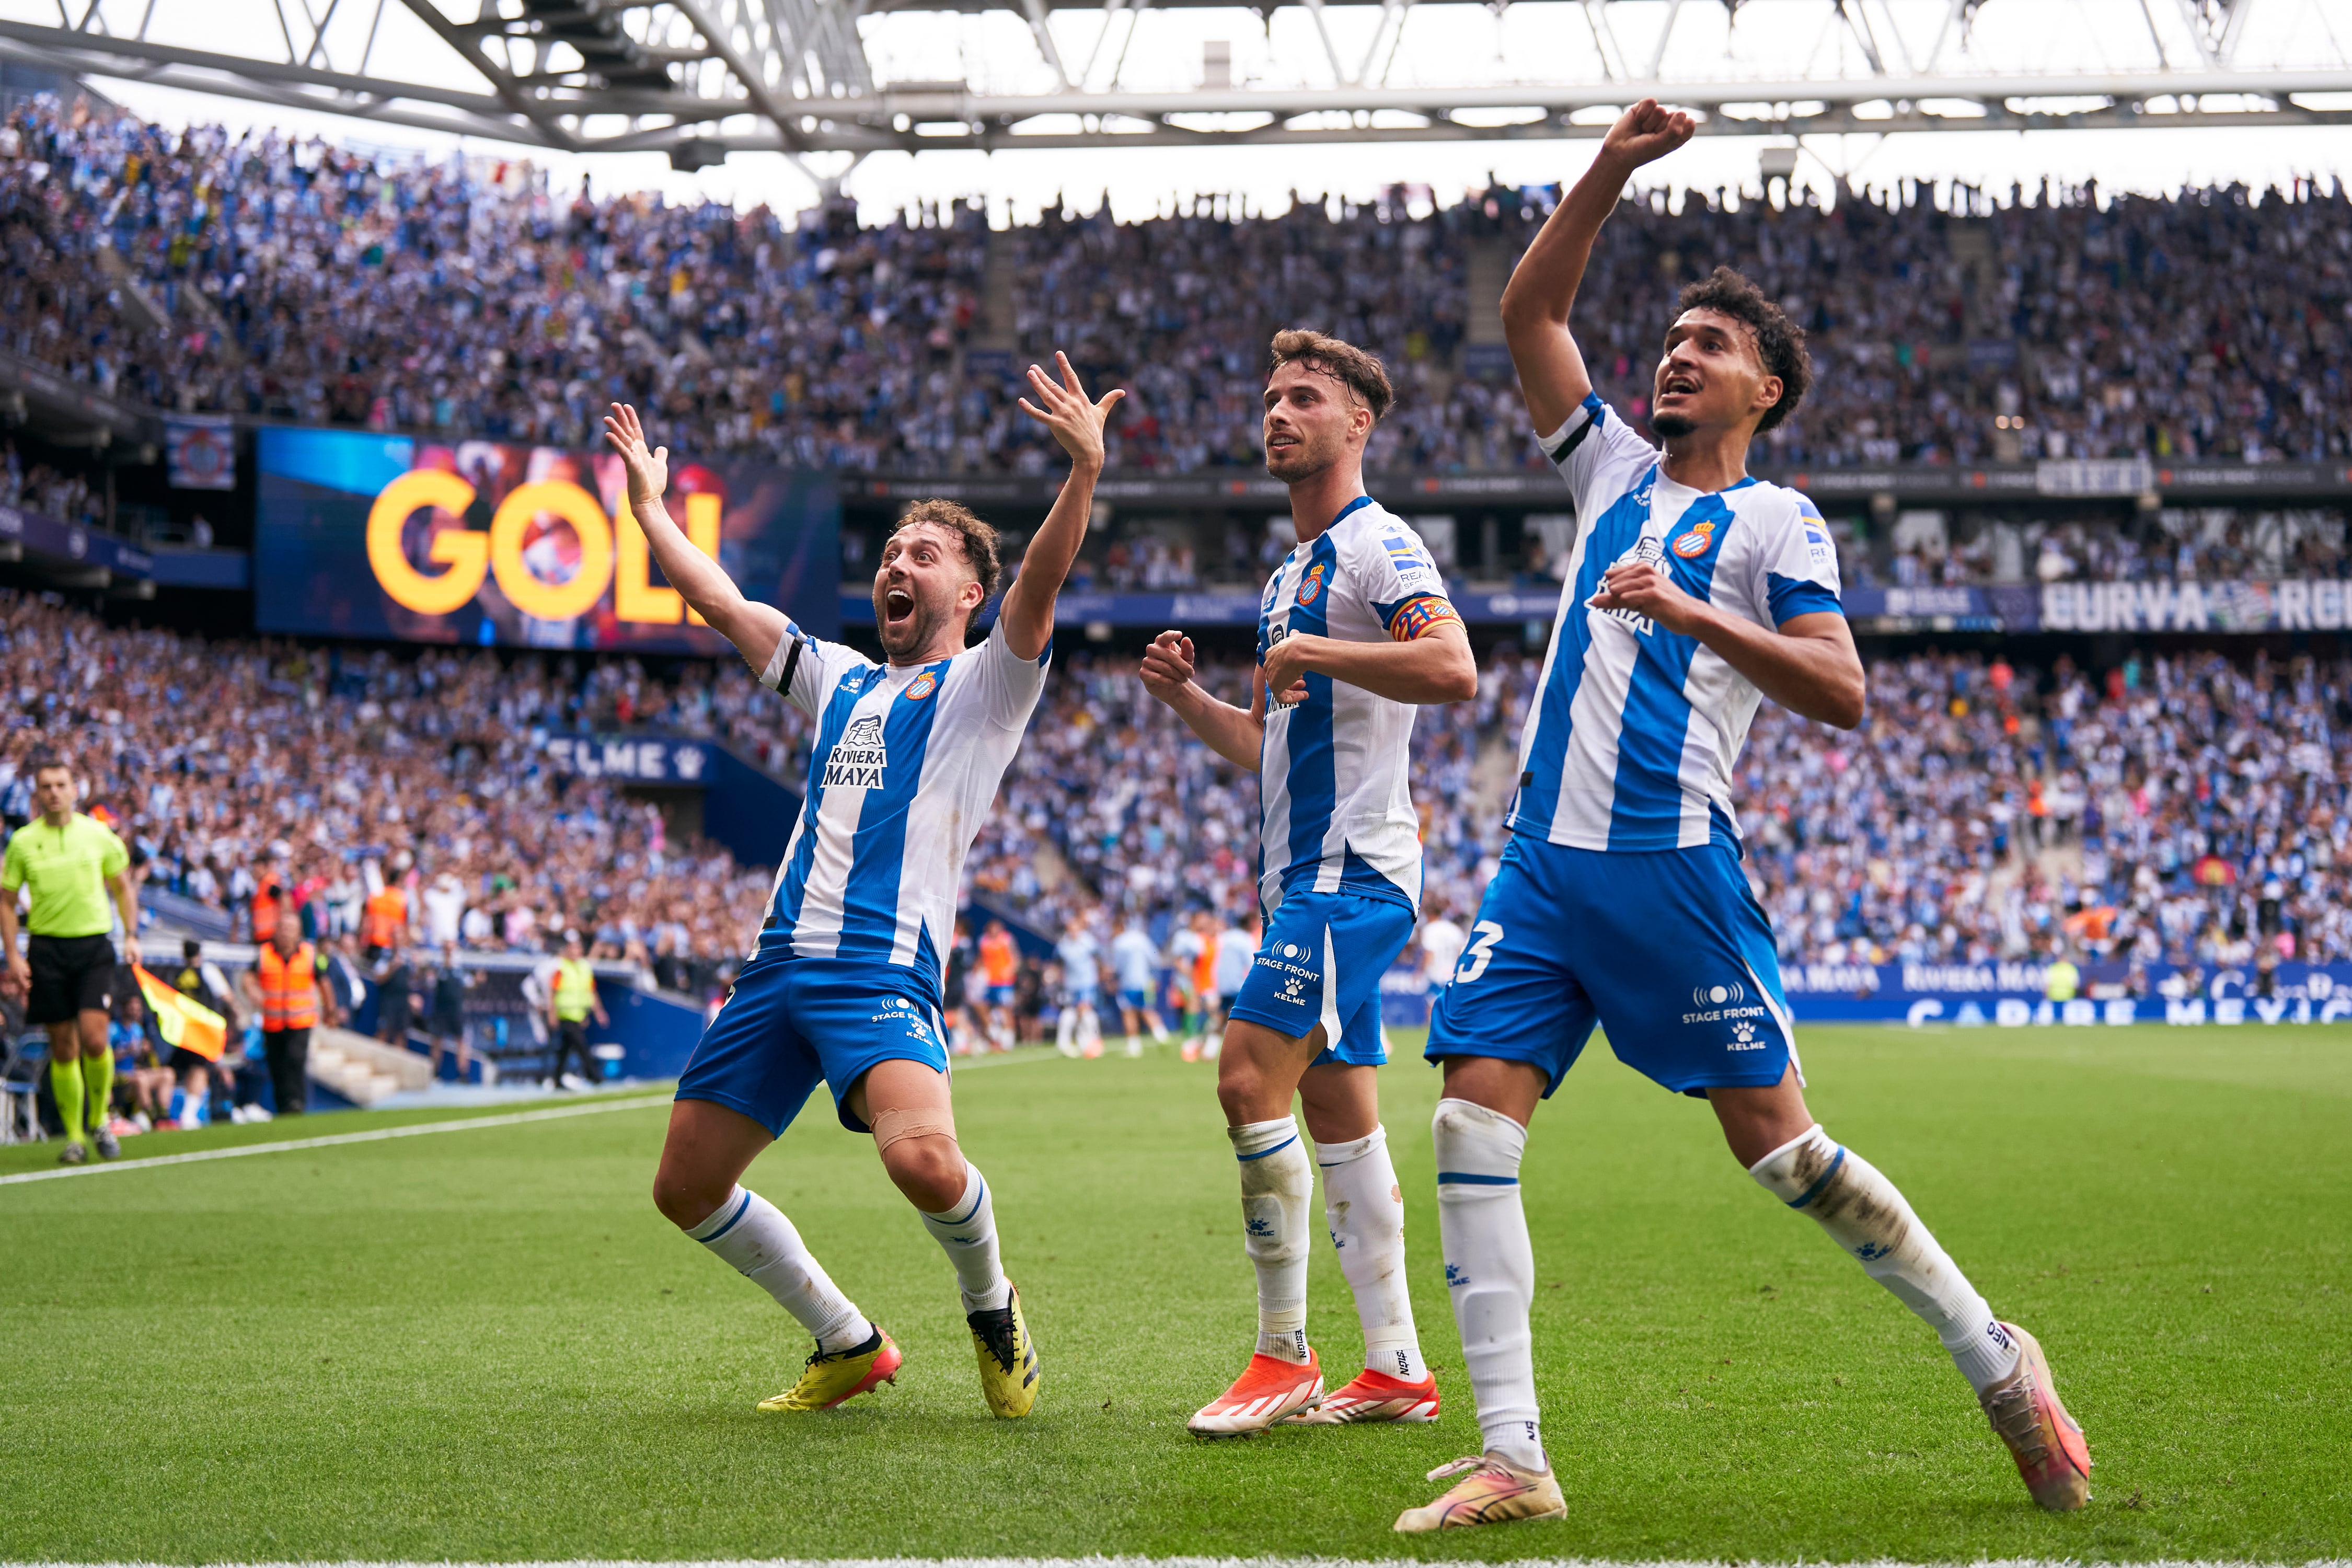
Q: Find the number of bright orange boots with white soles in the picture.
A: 2